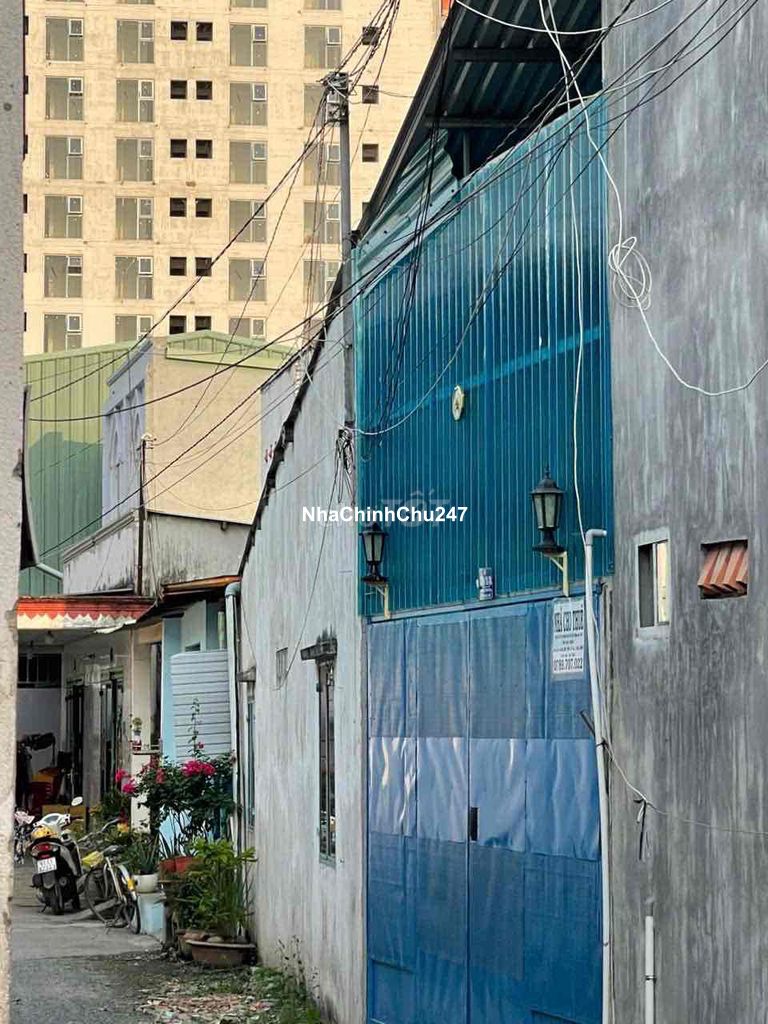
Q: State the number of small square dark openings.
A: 15